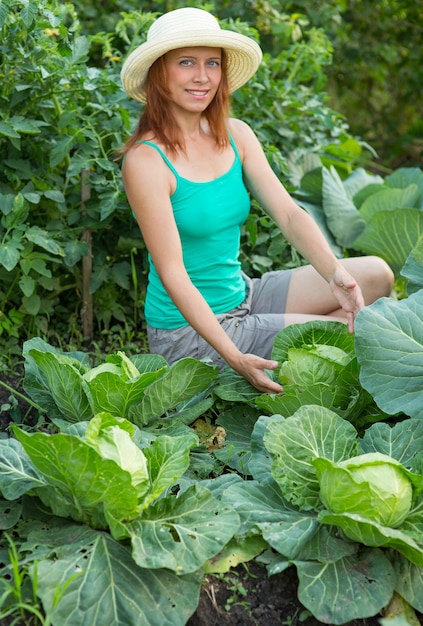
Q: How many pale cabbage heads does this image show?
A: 4